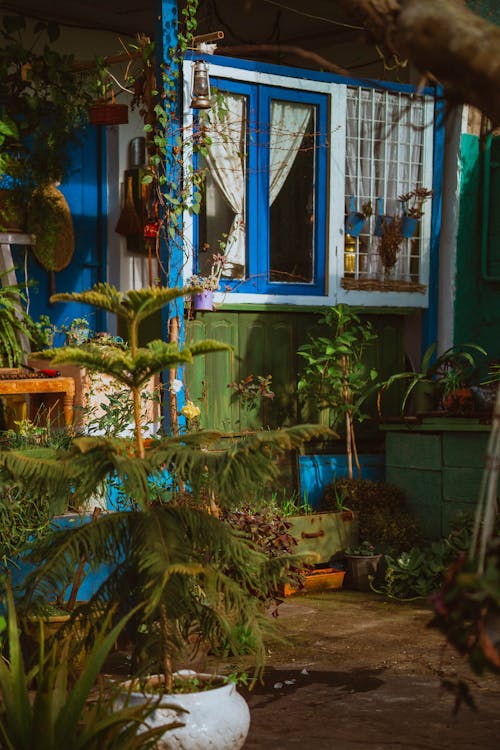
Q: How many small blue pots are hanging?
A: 3